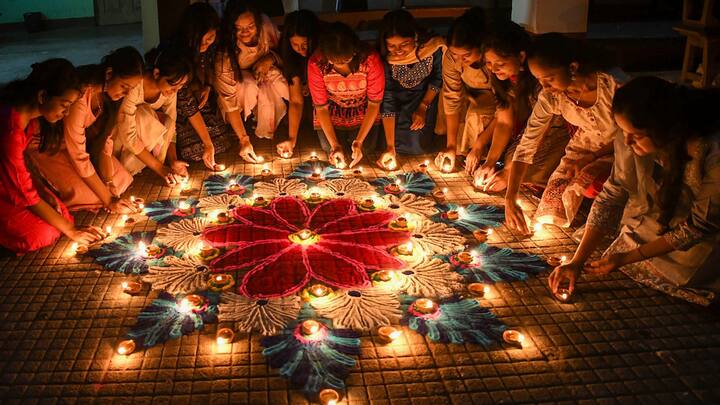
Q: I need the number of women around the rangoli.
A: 12